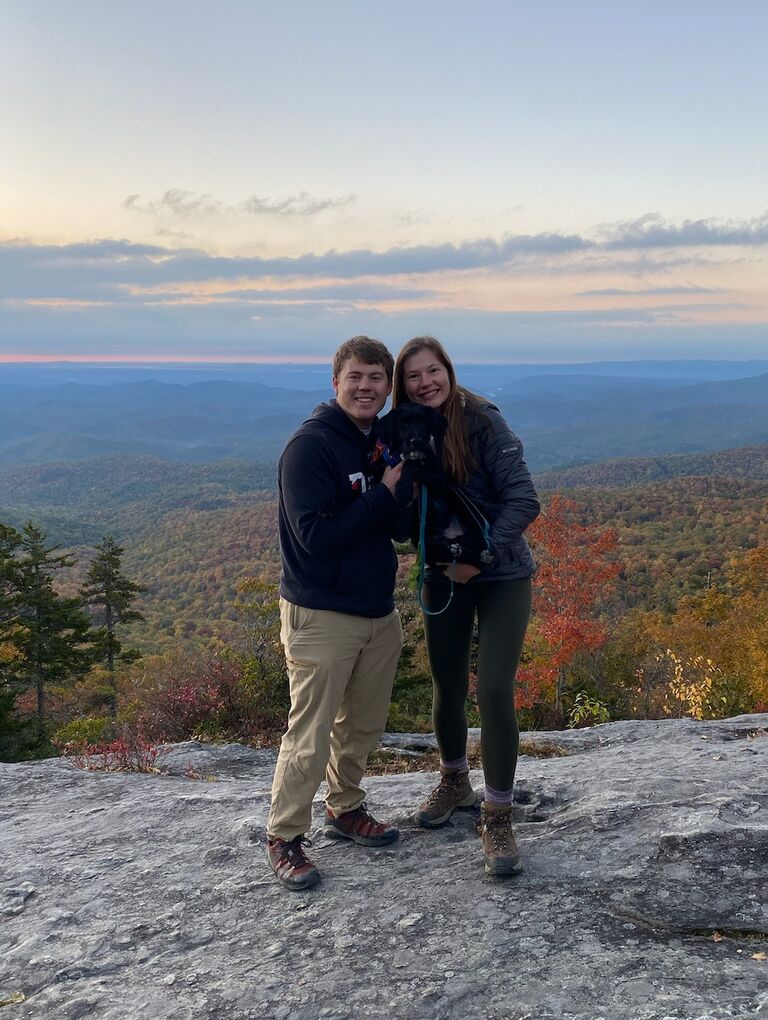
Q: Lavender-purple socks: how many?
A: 2